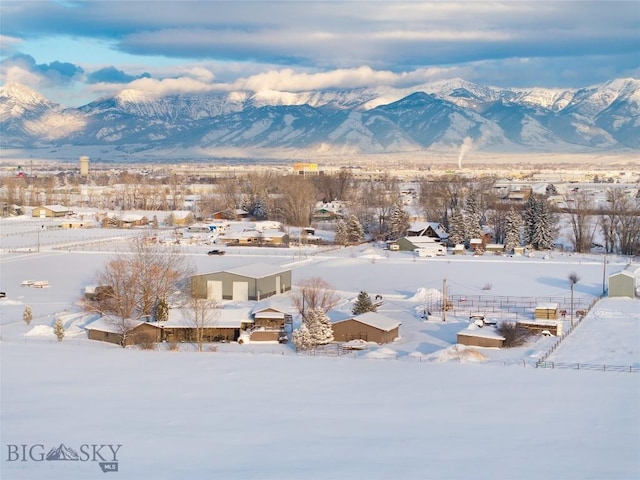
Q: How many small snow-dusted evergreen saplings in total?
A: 2